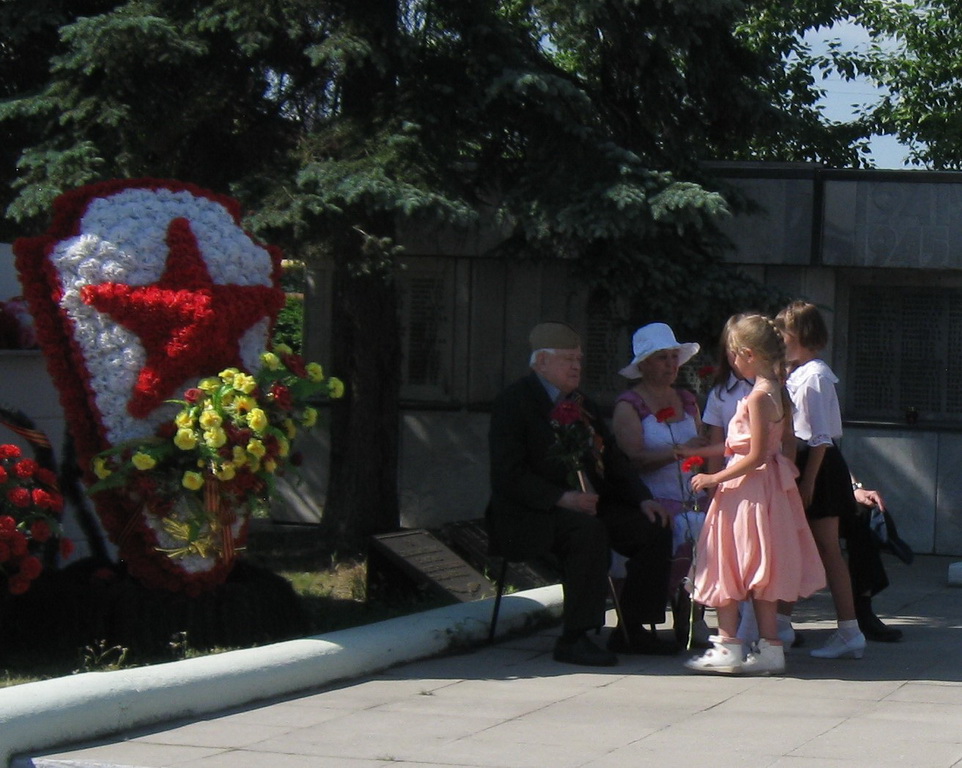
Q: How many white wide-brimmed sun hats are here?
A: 1